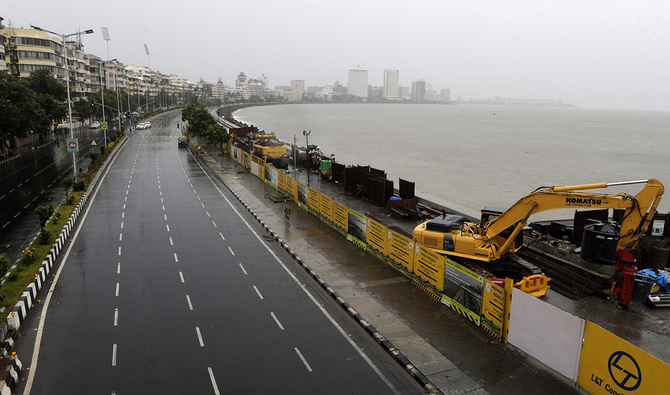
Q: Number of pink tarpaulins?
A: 0